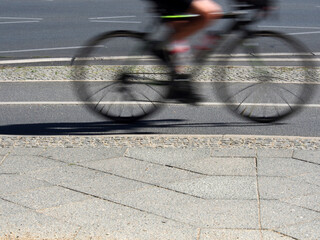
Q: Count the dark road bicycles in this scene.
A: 1